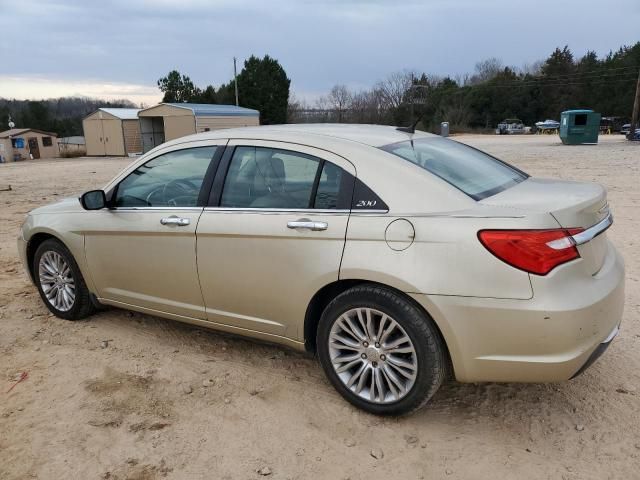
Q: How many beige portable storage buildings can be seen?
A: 2